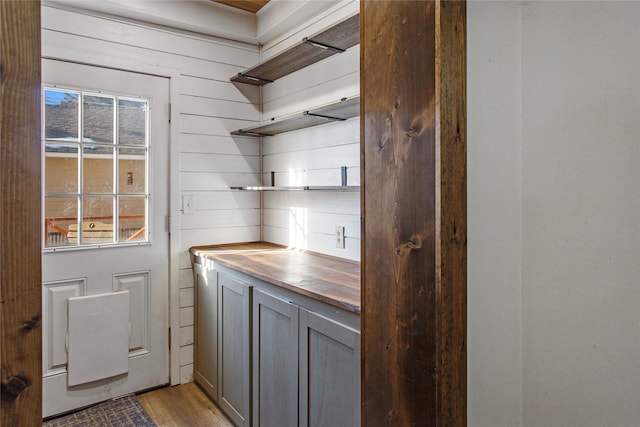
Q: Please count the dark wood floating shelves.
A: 3